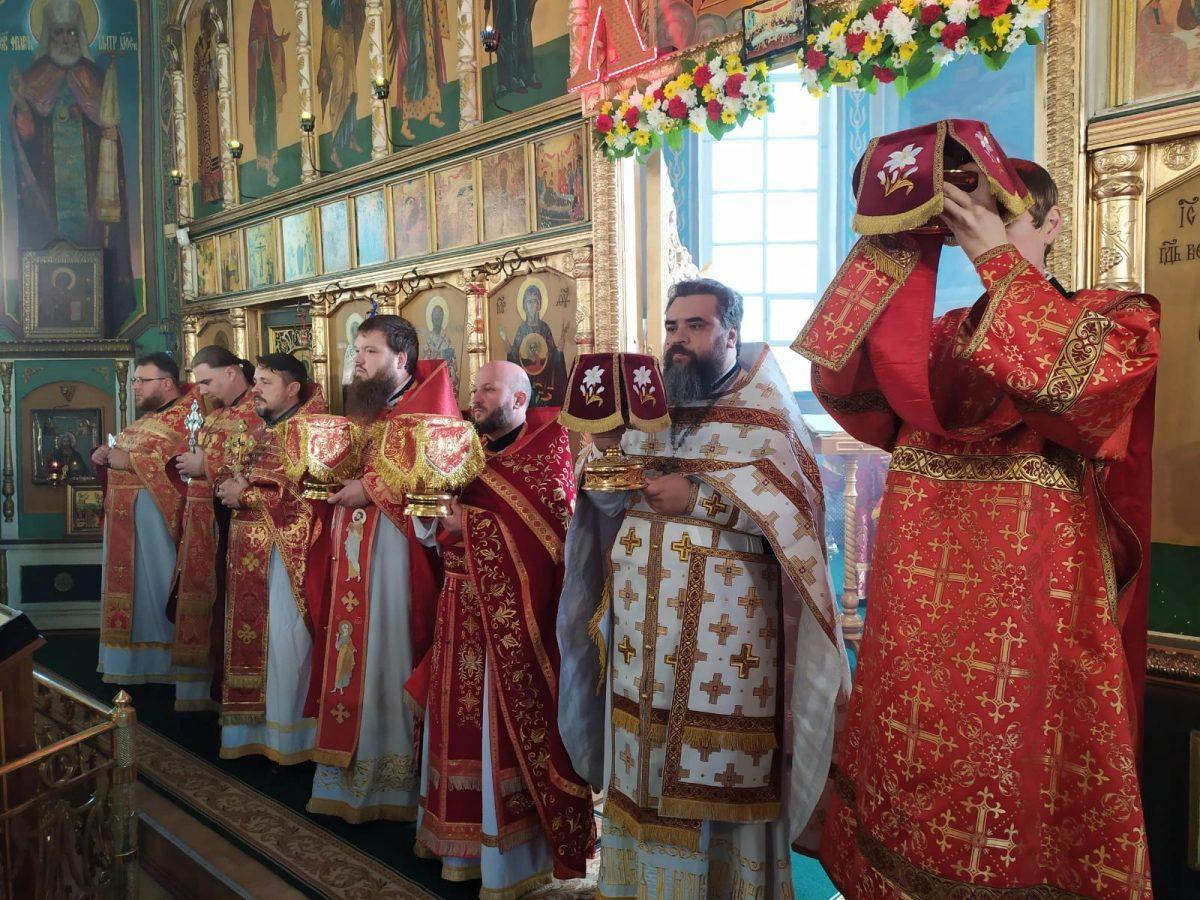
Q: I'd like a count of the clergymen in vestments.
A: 7